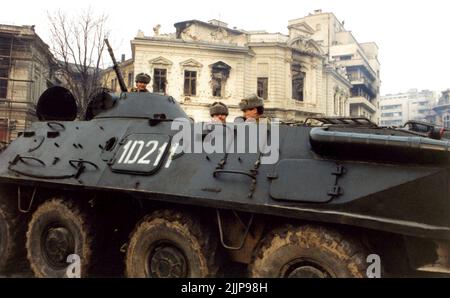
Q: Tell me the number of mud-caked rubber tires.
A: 4